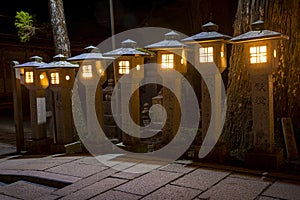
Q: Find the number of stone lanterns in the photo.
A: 7